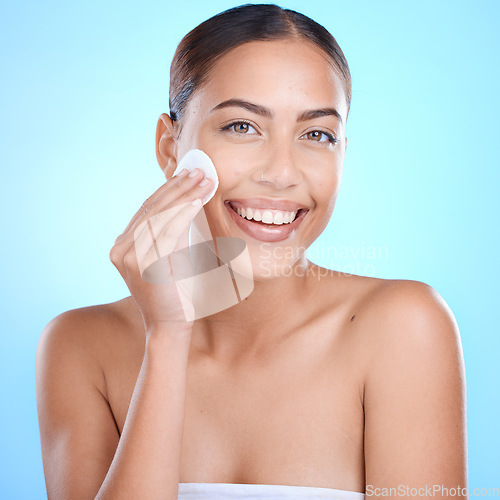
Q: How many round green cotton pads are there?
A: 0